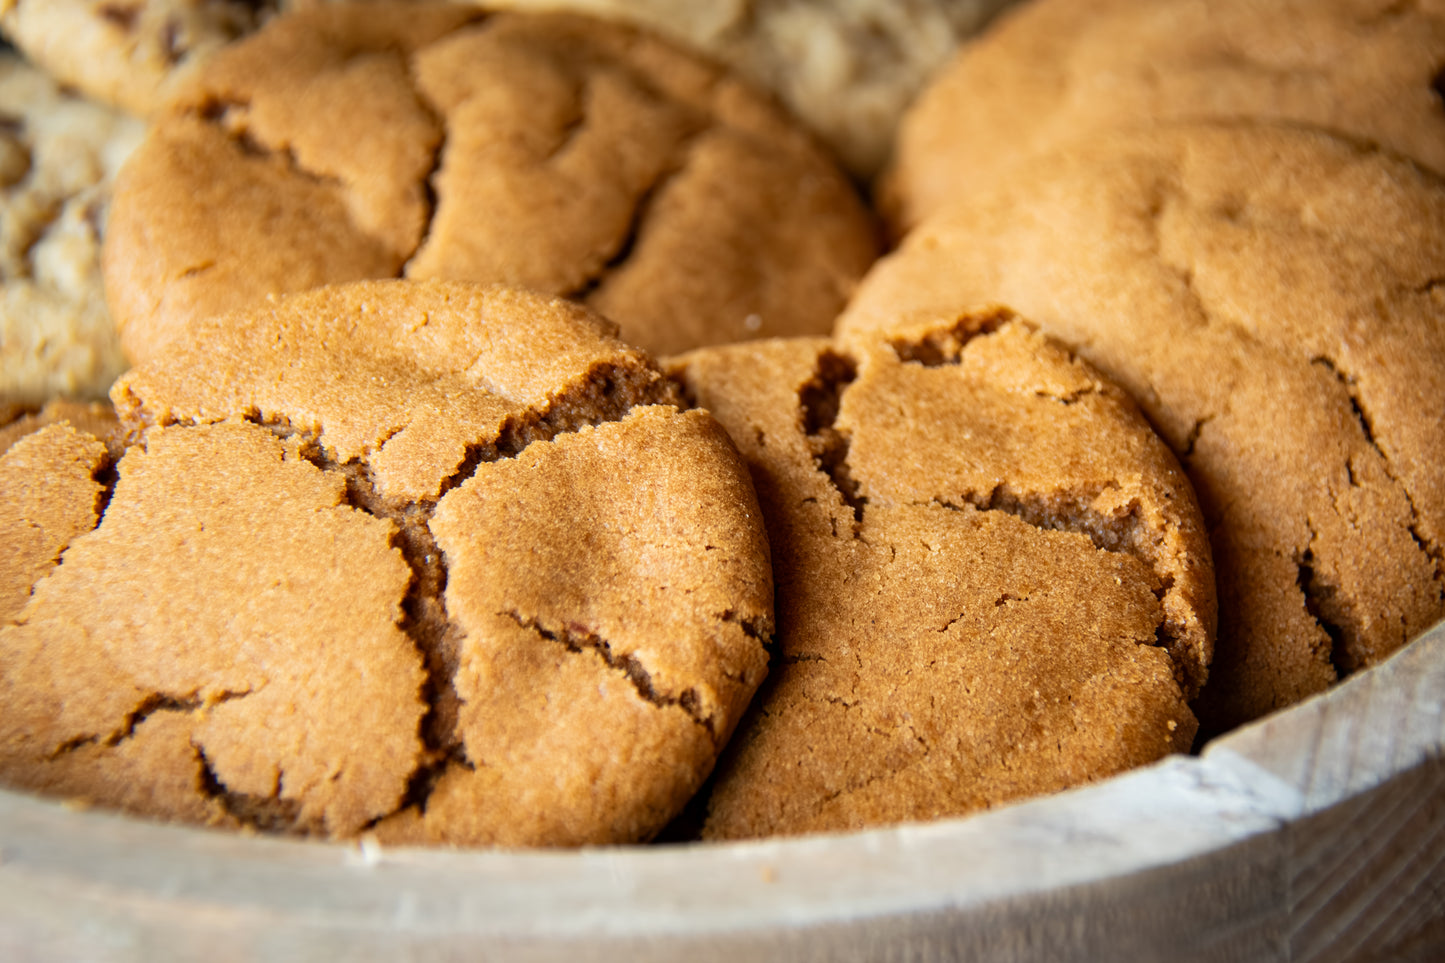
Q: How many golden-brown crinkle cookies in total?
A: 5